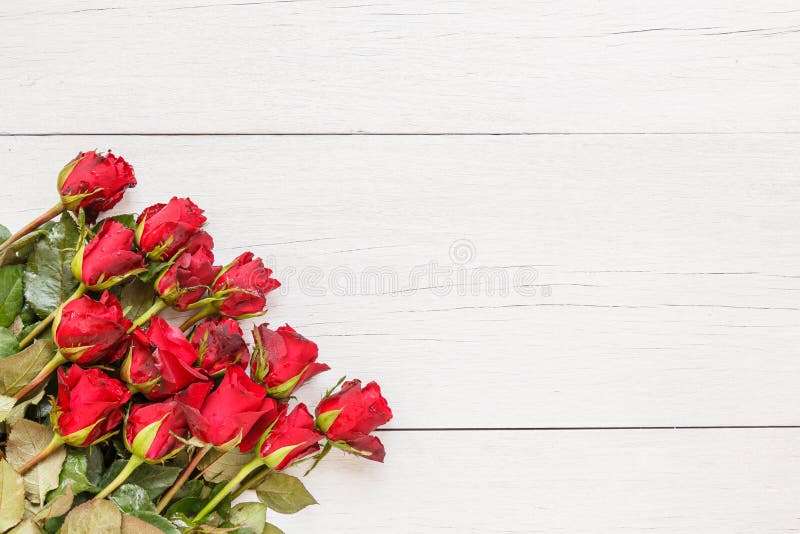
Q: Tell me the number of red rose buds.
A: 14